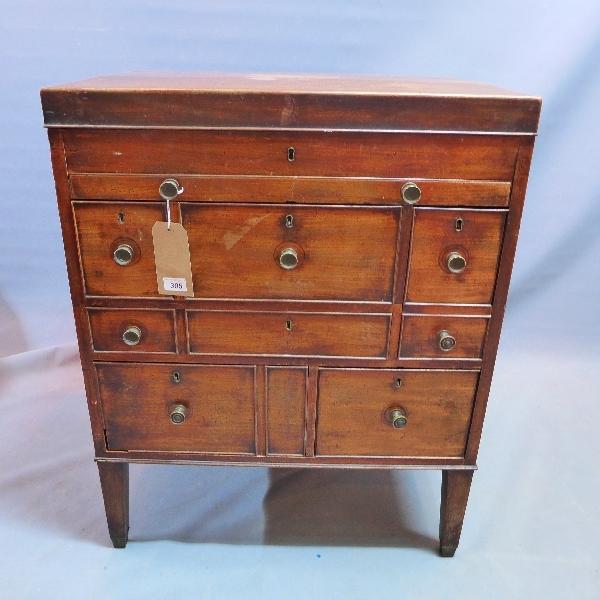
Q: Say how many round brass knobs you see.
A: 9